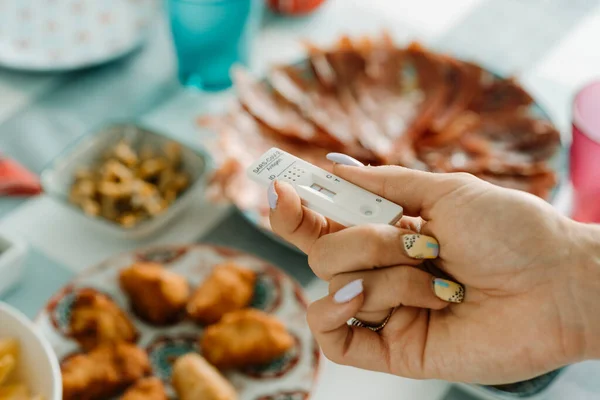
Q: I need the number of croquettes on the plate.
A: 7